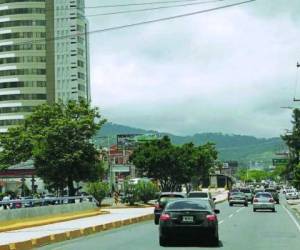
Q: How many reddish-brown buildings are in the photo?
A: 1